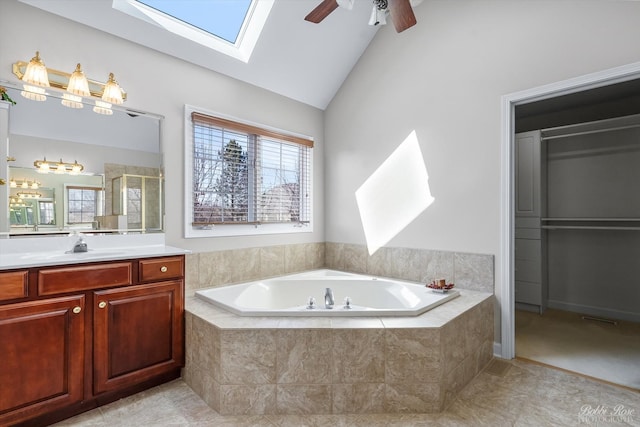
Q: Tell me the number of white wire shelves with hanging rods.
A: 2